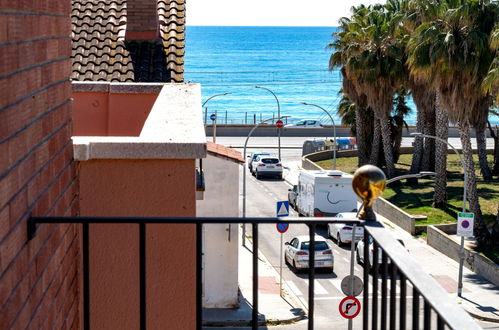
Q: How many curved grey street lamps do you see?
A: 6